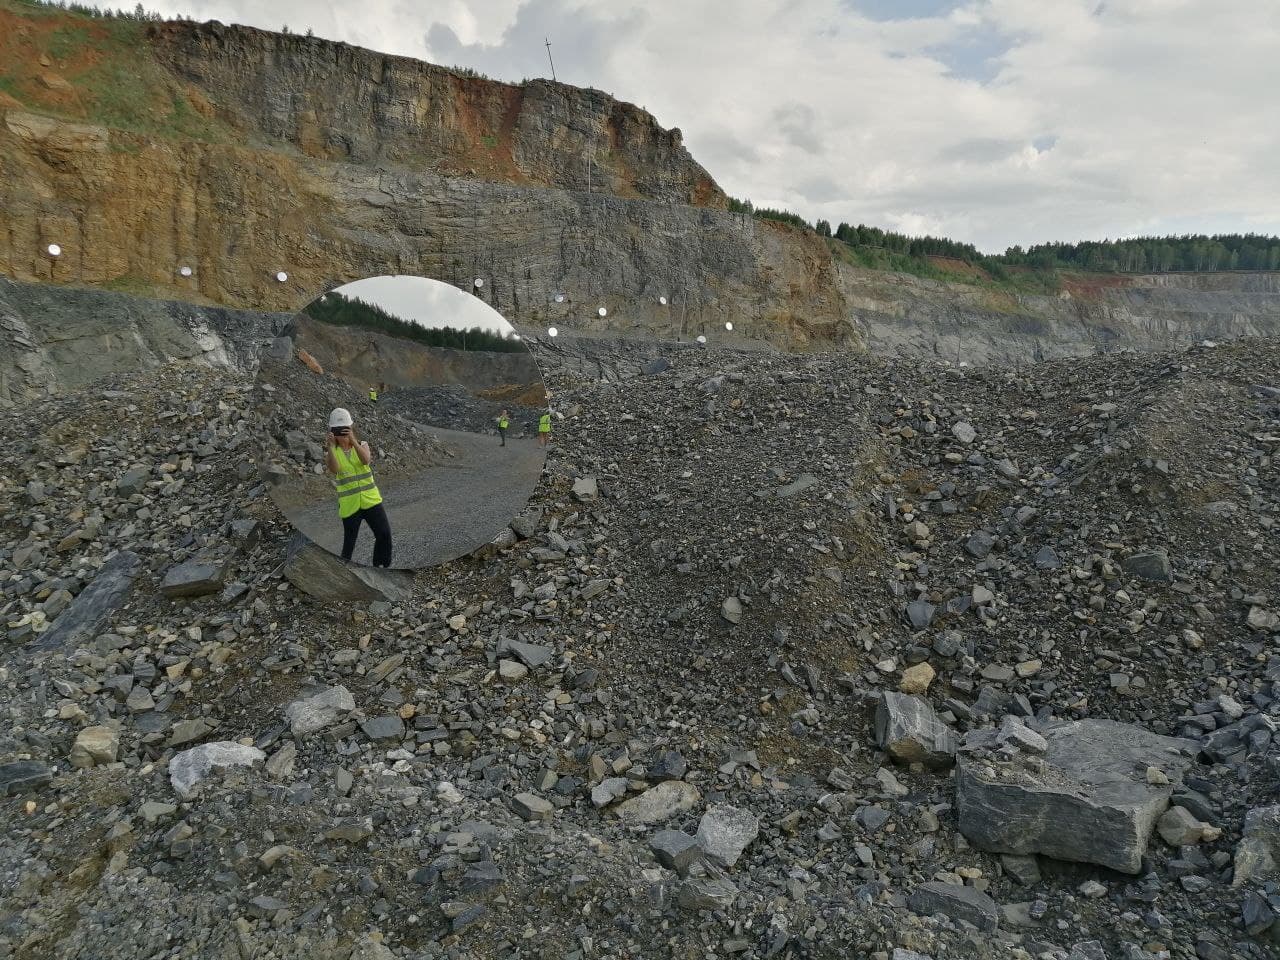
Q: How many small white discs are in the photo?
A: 10